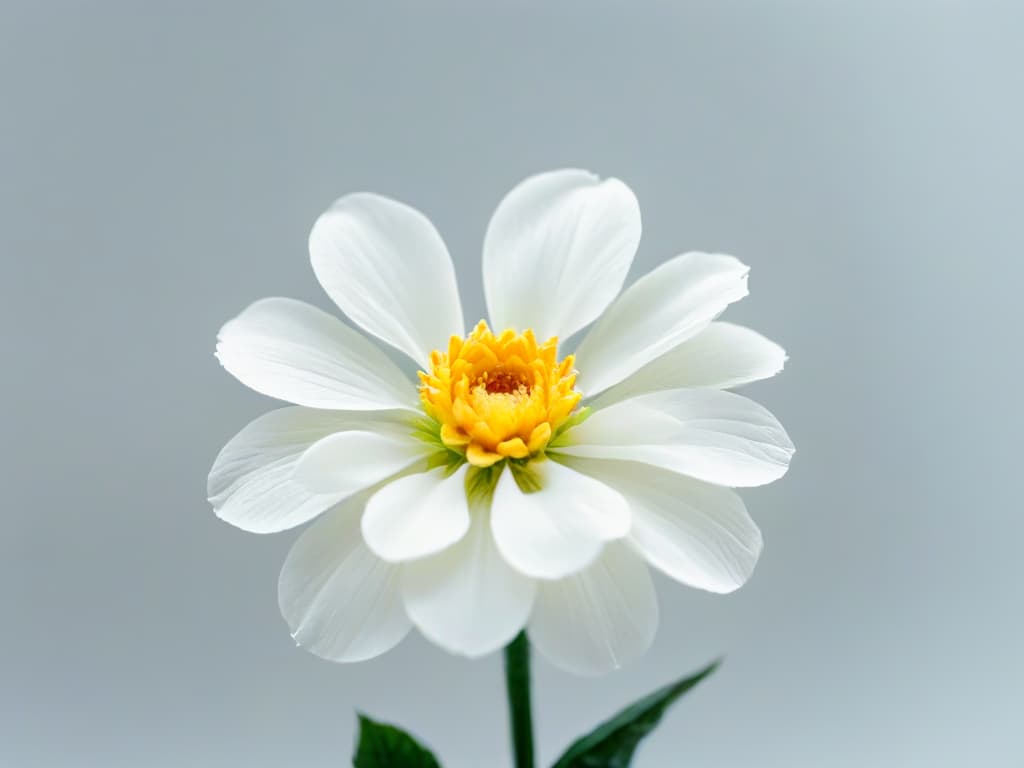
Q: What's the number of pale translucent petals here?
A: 14